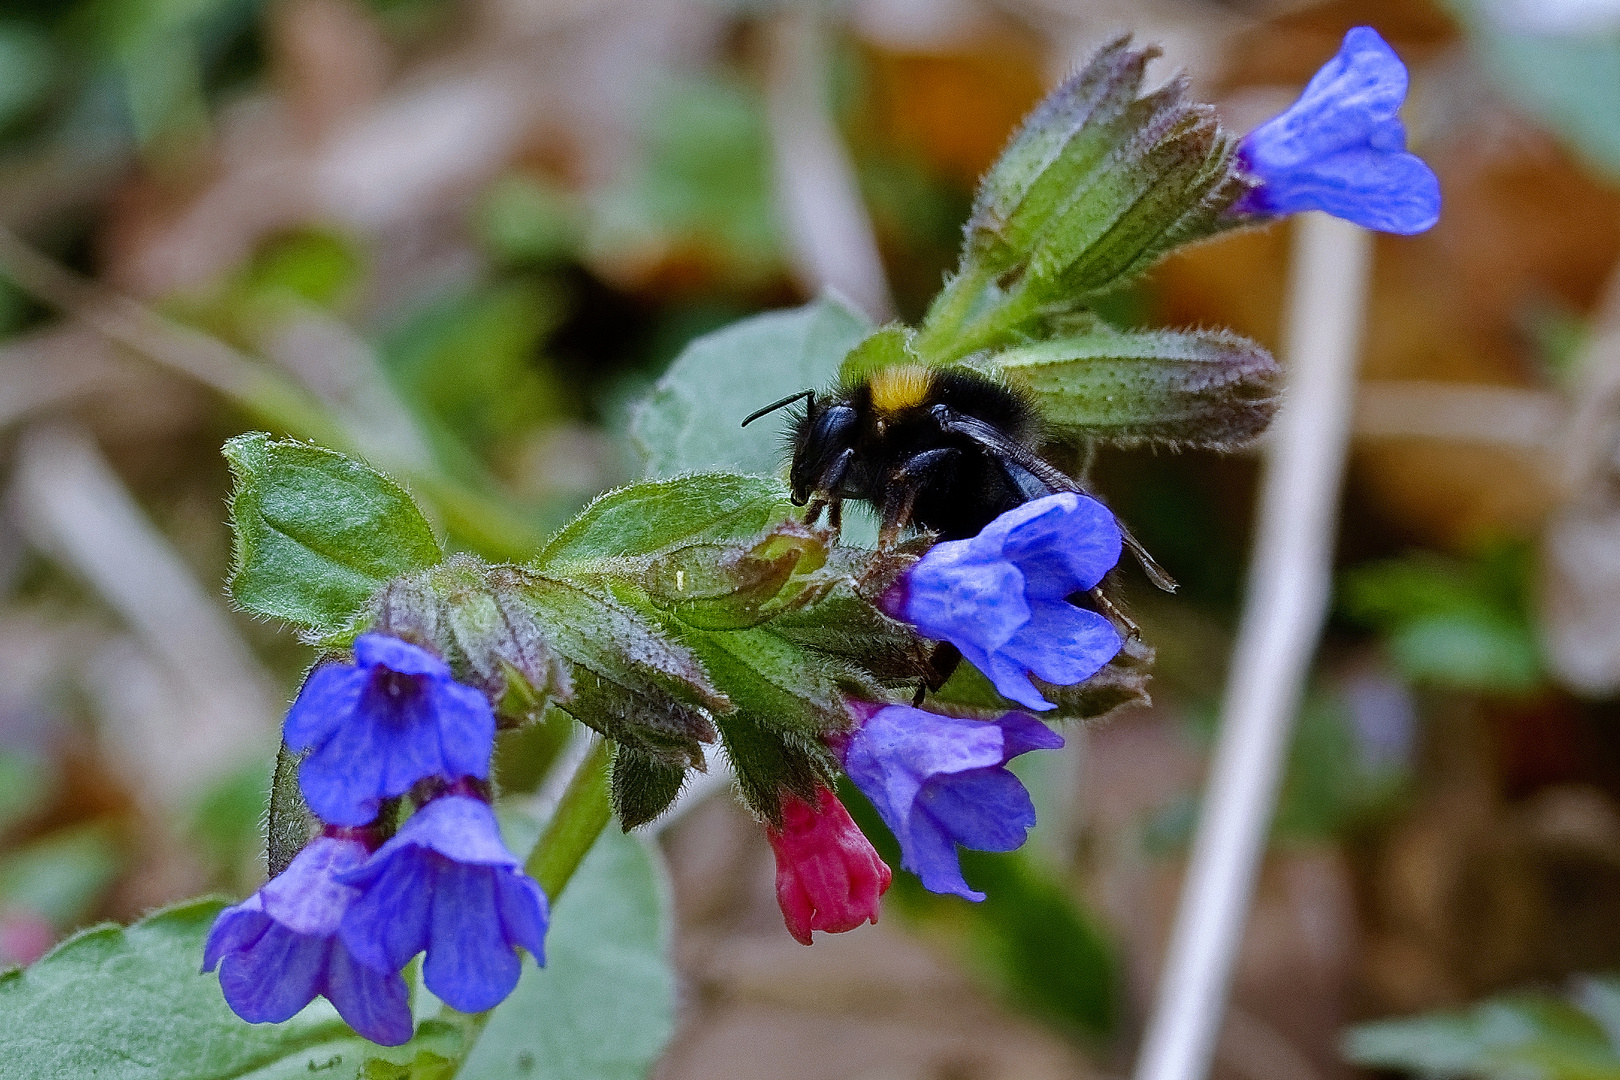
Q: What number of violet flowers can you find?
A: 6